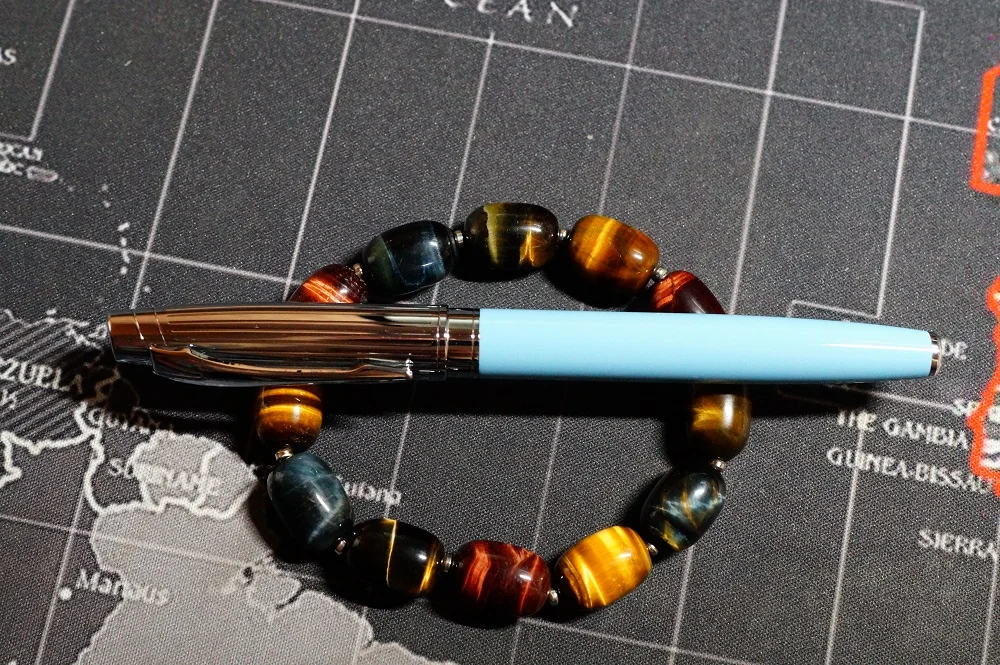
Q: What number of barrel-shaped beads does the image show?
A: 12